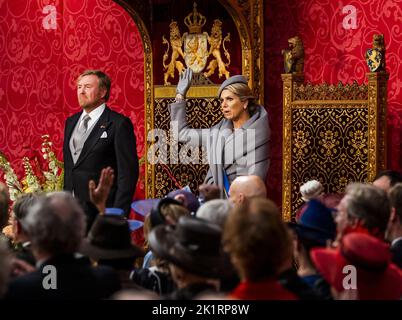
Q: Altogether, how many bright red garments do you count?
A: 2